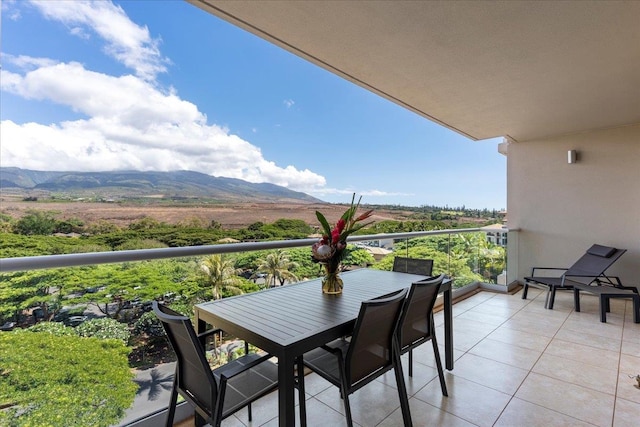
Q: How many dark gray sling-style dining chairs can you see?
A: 4